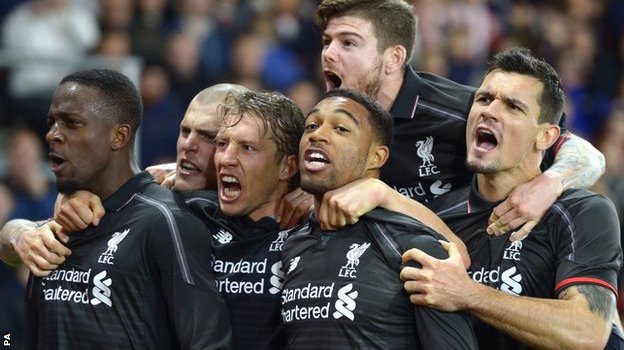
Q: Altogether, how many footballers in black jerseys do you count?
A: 6